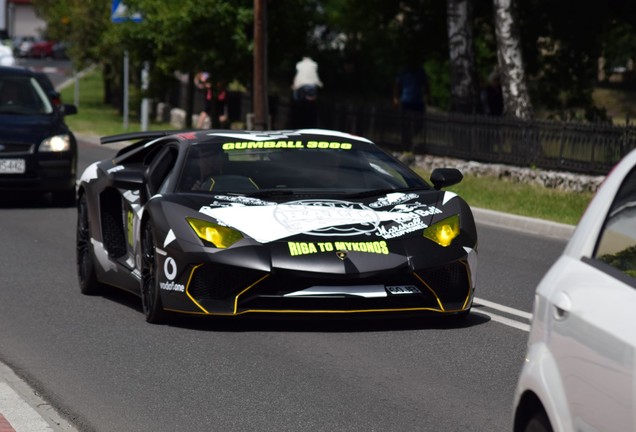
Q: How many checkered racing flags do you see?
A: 0